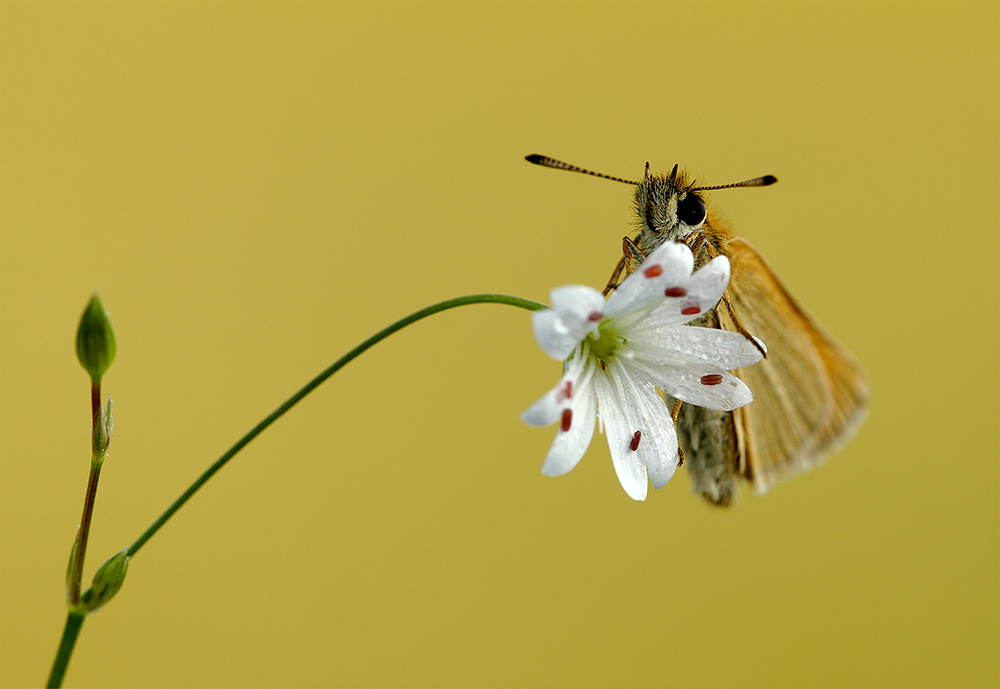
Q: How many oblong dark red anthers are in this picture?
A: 8